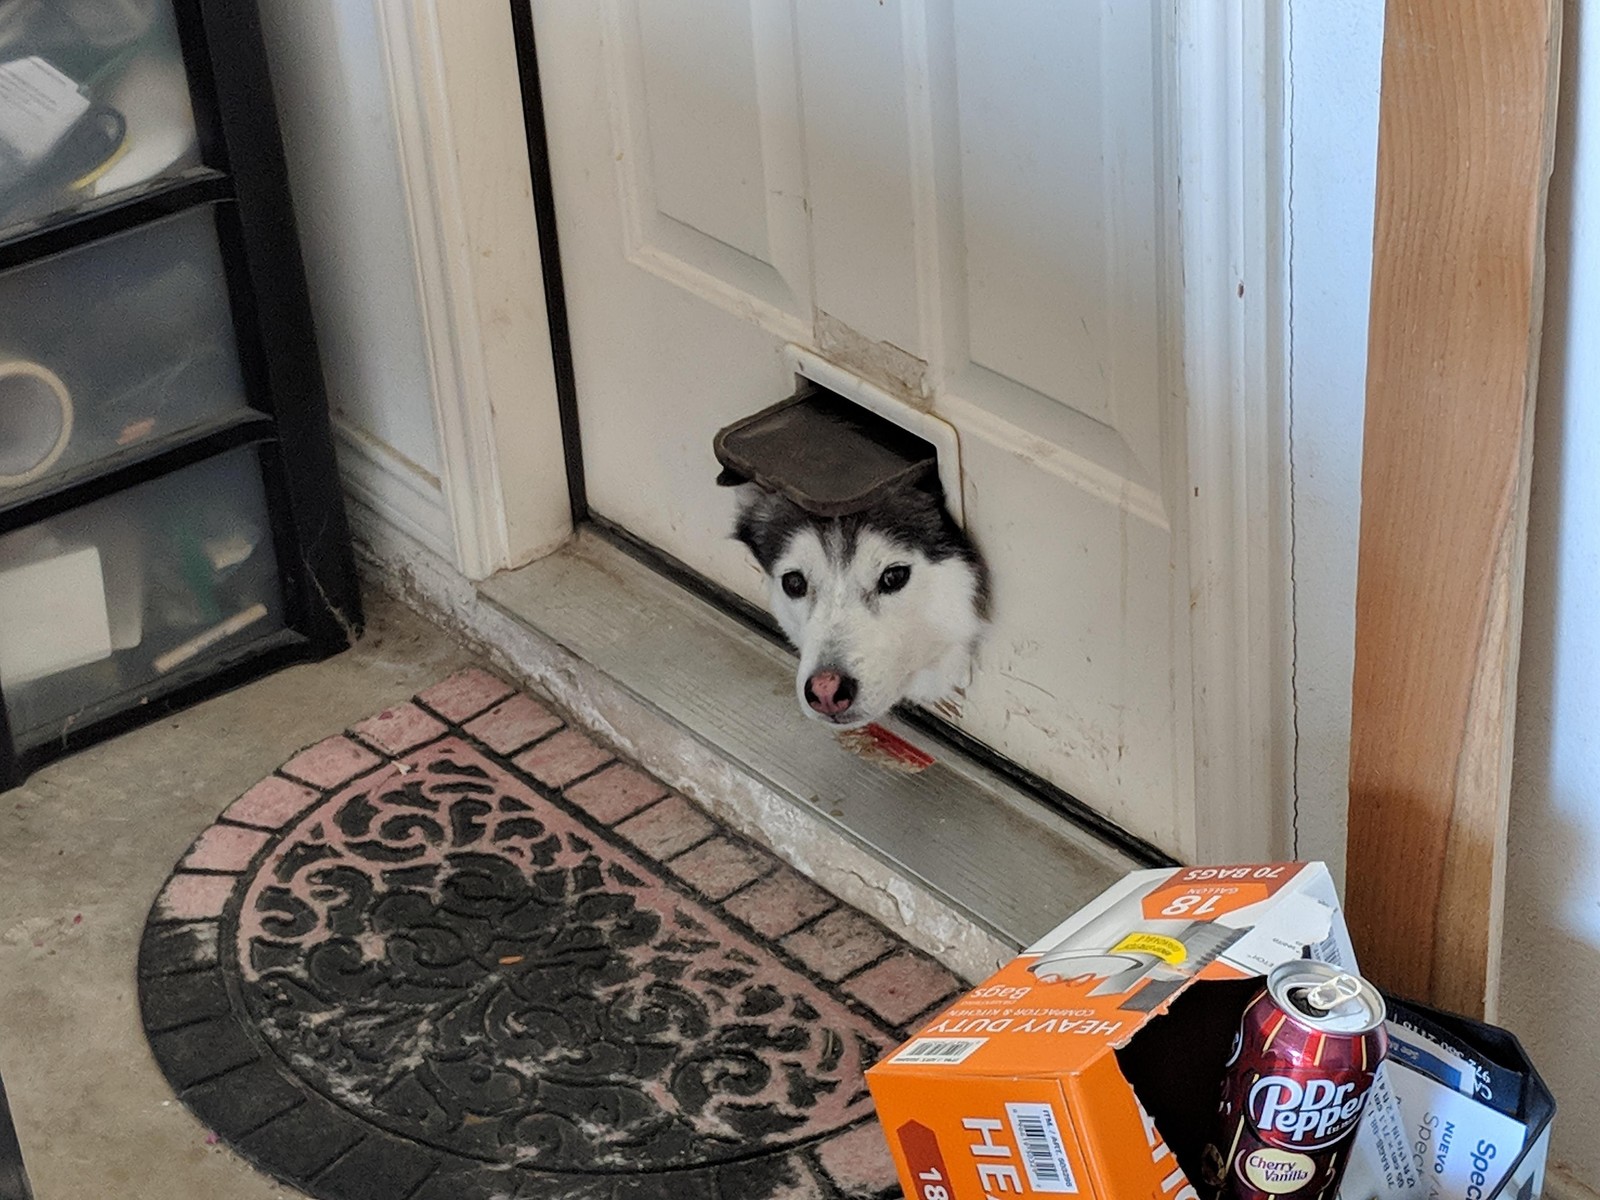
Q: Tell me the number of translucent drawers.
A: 3